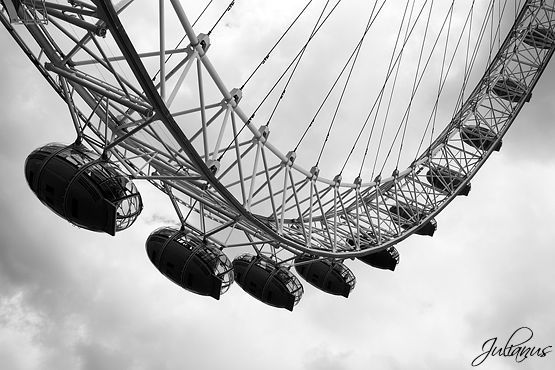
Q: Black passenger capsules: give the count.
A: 10